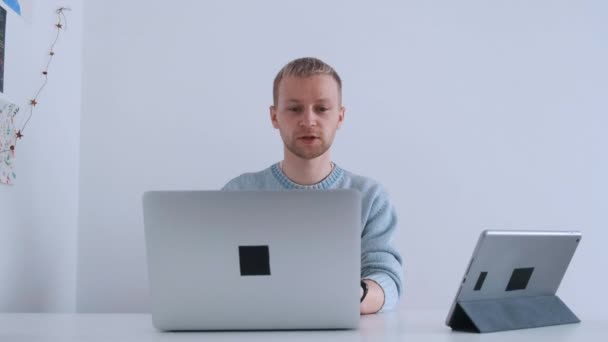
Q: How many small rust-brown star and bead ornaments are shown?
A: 6